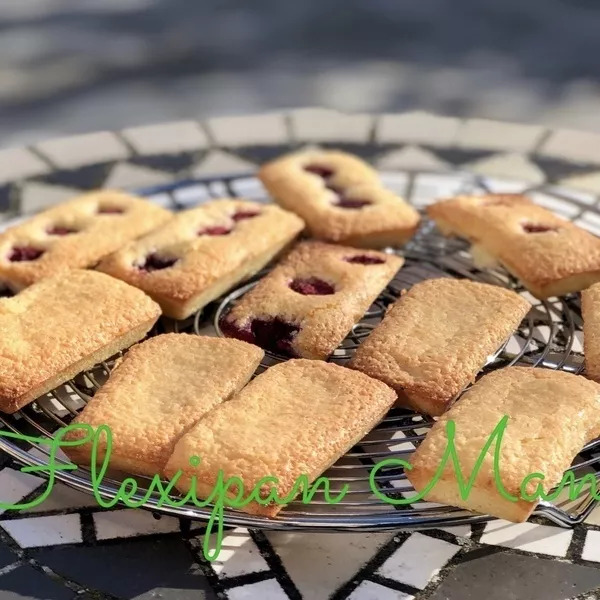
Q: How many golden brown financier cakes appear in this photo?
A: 11